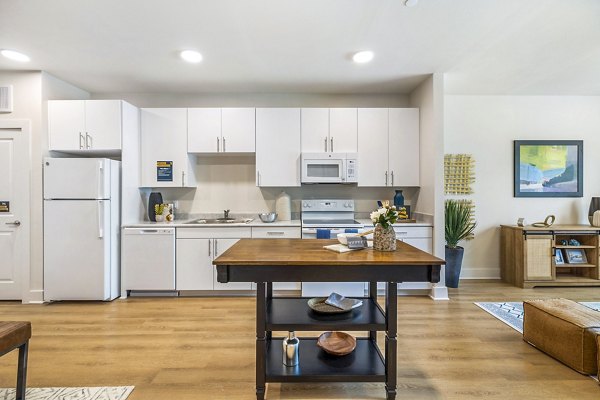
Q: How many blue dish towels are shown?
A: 2